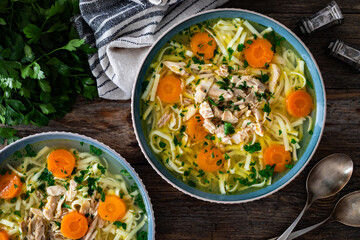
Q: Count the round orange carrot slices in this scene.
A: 12